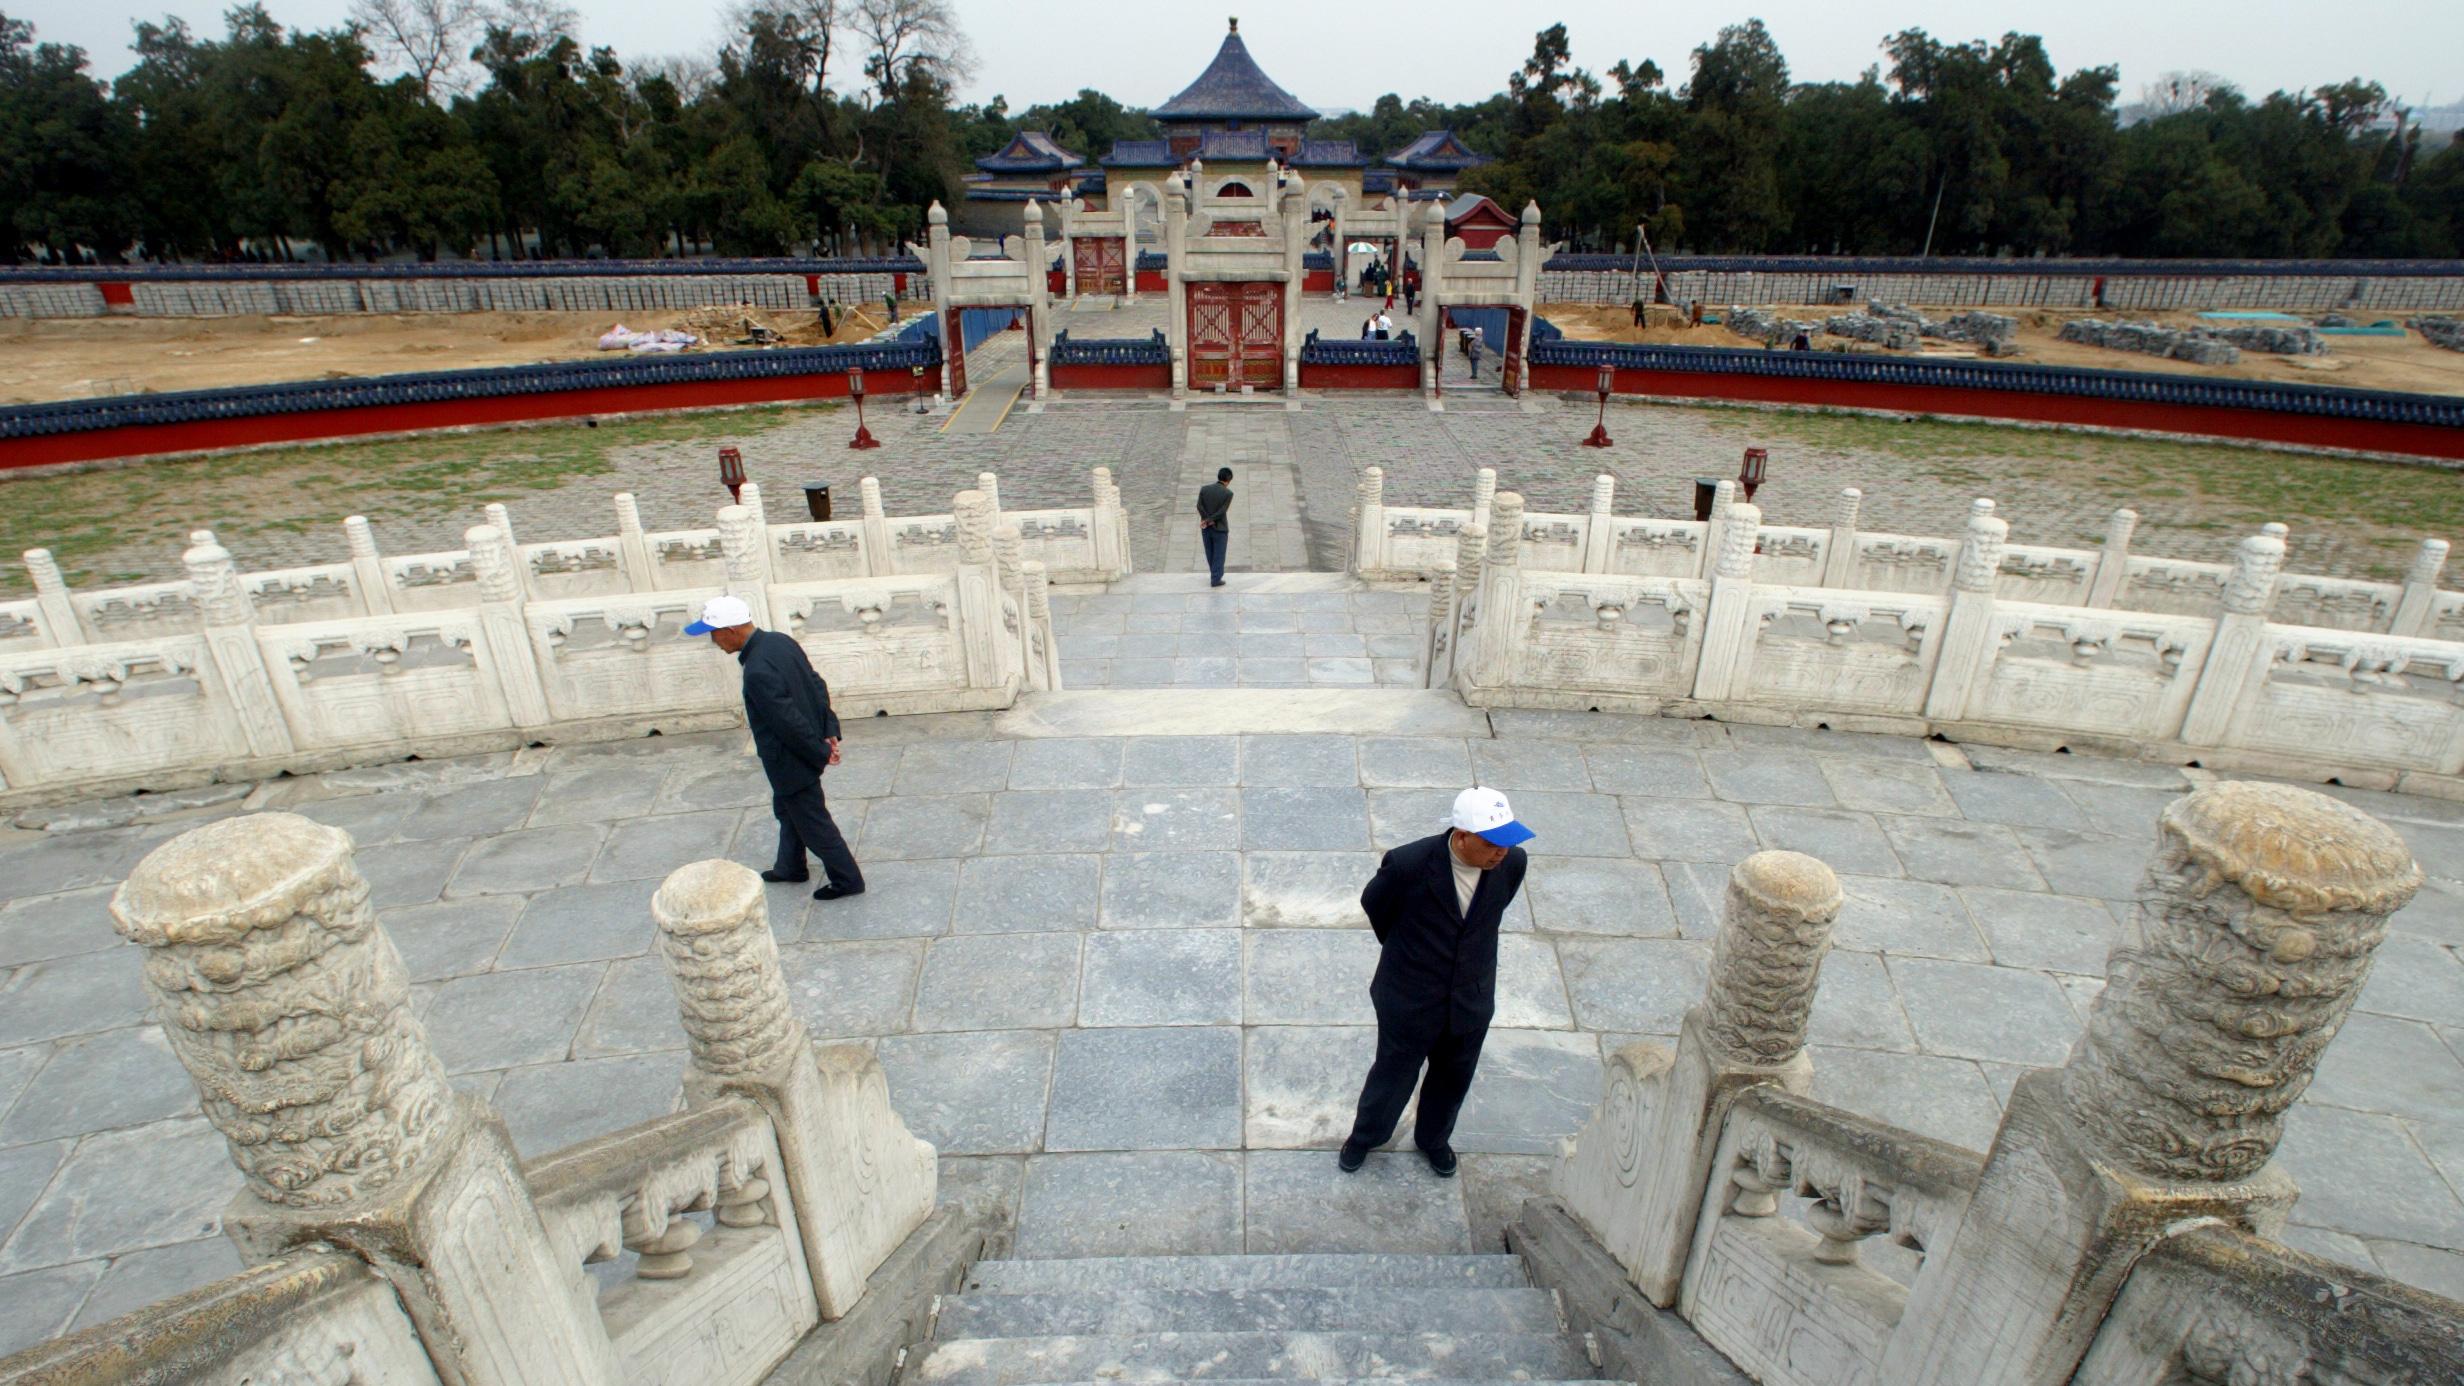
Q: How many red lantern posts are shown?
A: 4